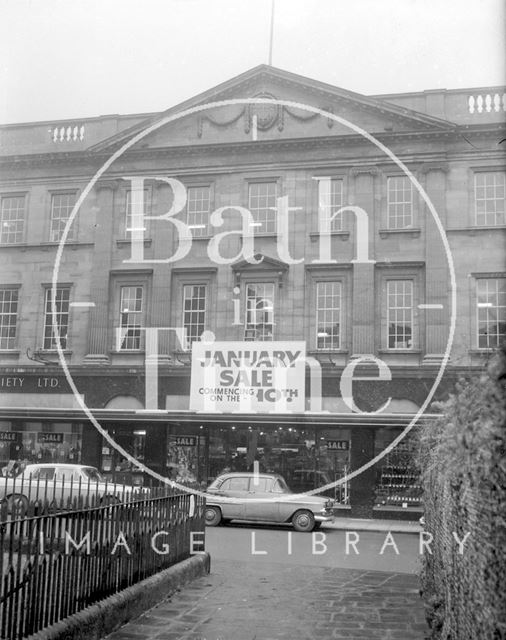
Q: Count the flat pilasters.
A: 4